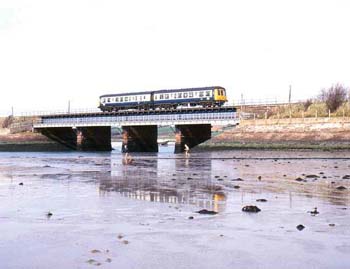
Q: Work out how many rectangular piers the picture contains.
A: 3